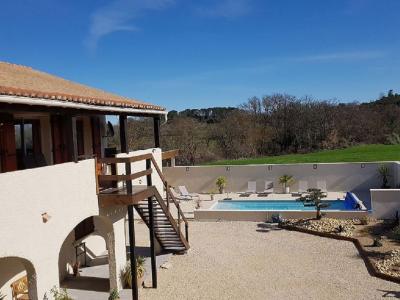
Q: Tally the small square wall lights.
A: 5